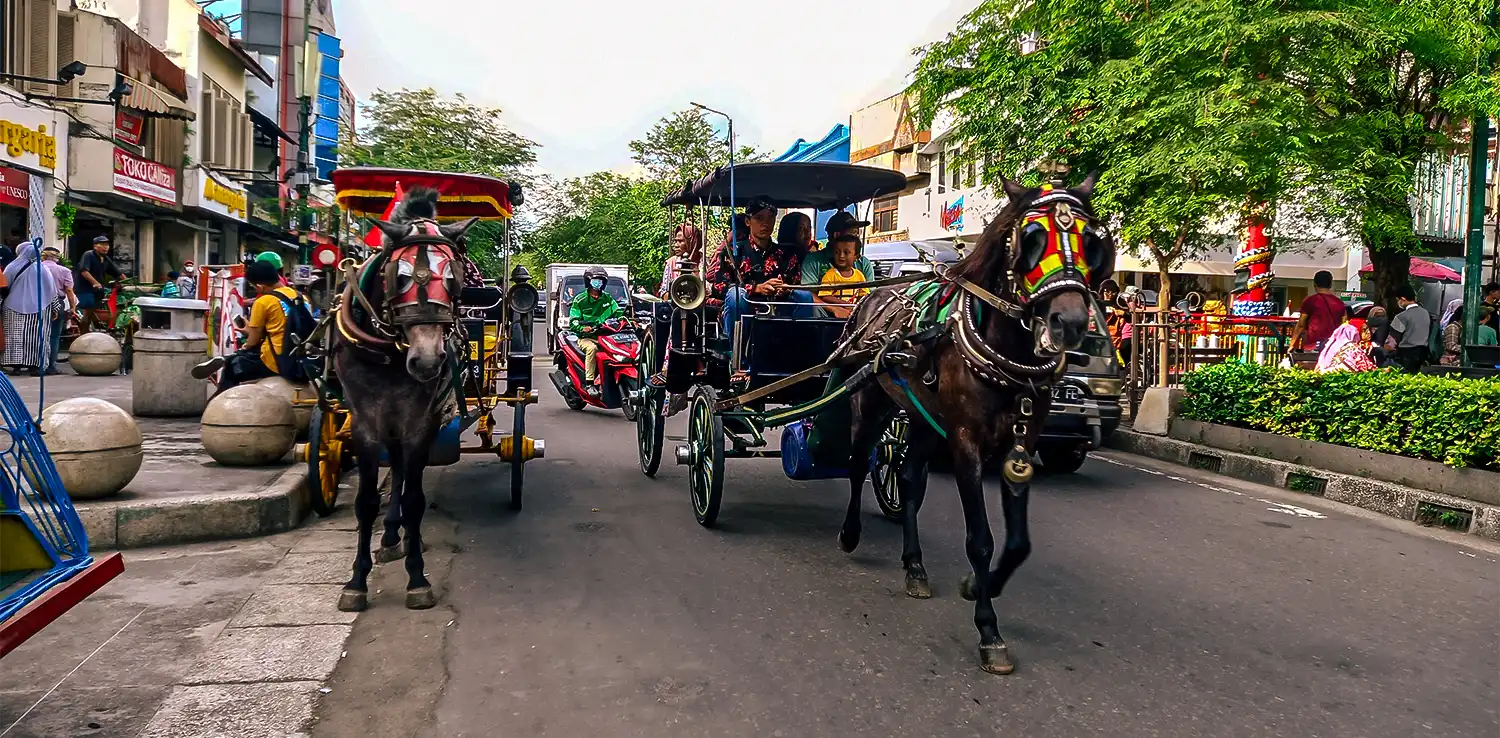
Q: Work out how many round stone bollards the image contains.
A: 4